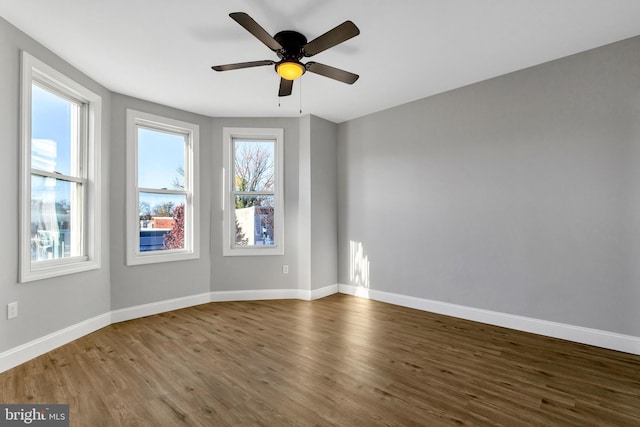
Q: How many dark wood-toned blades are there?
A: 5